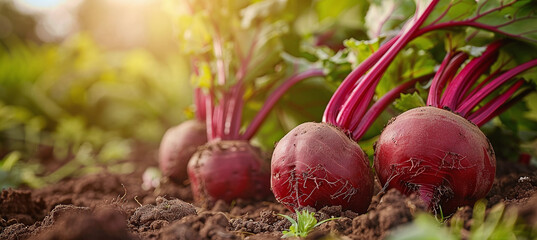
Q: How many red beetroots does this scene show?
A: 4